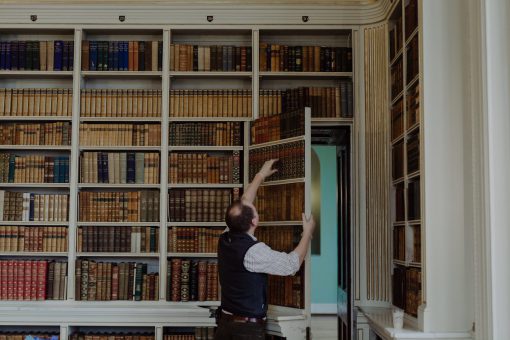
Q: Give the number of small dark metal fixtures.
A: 4